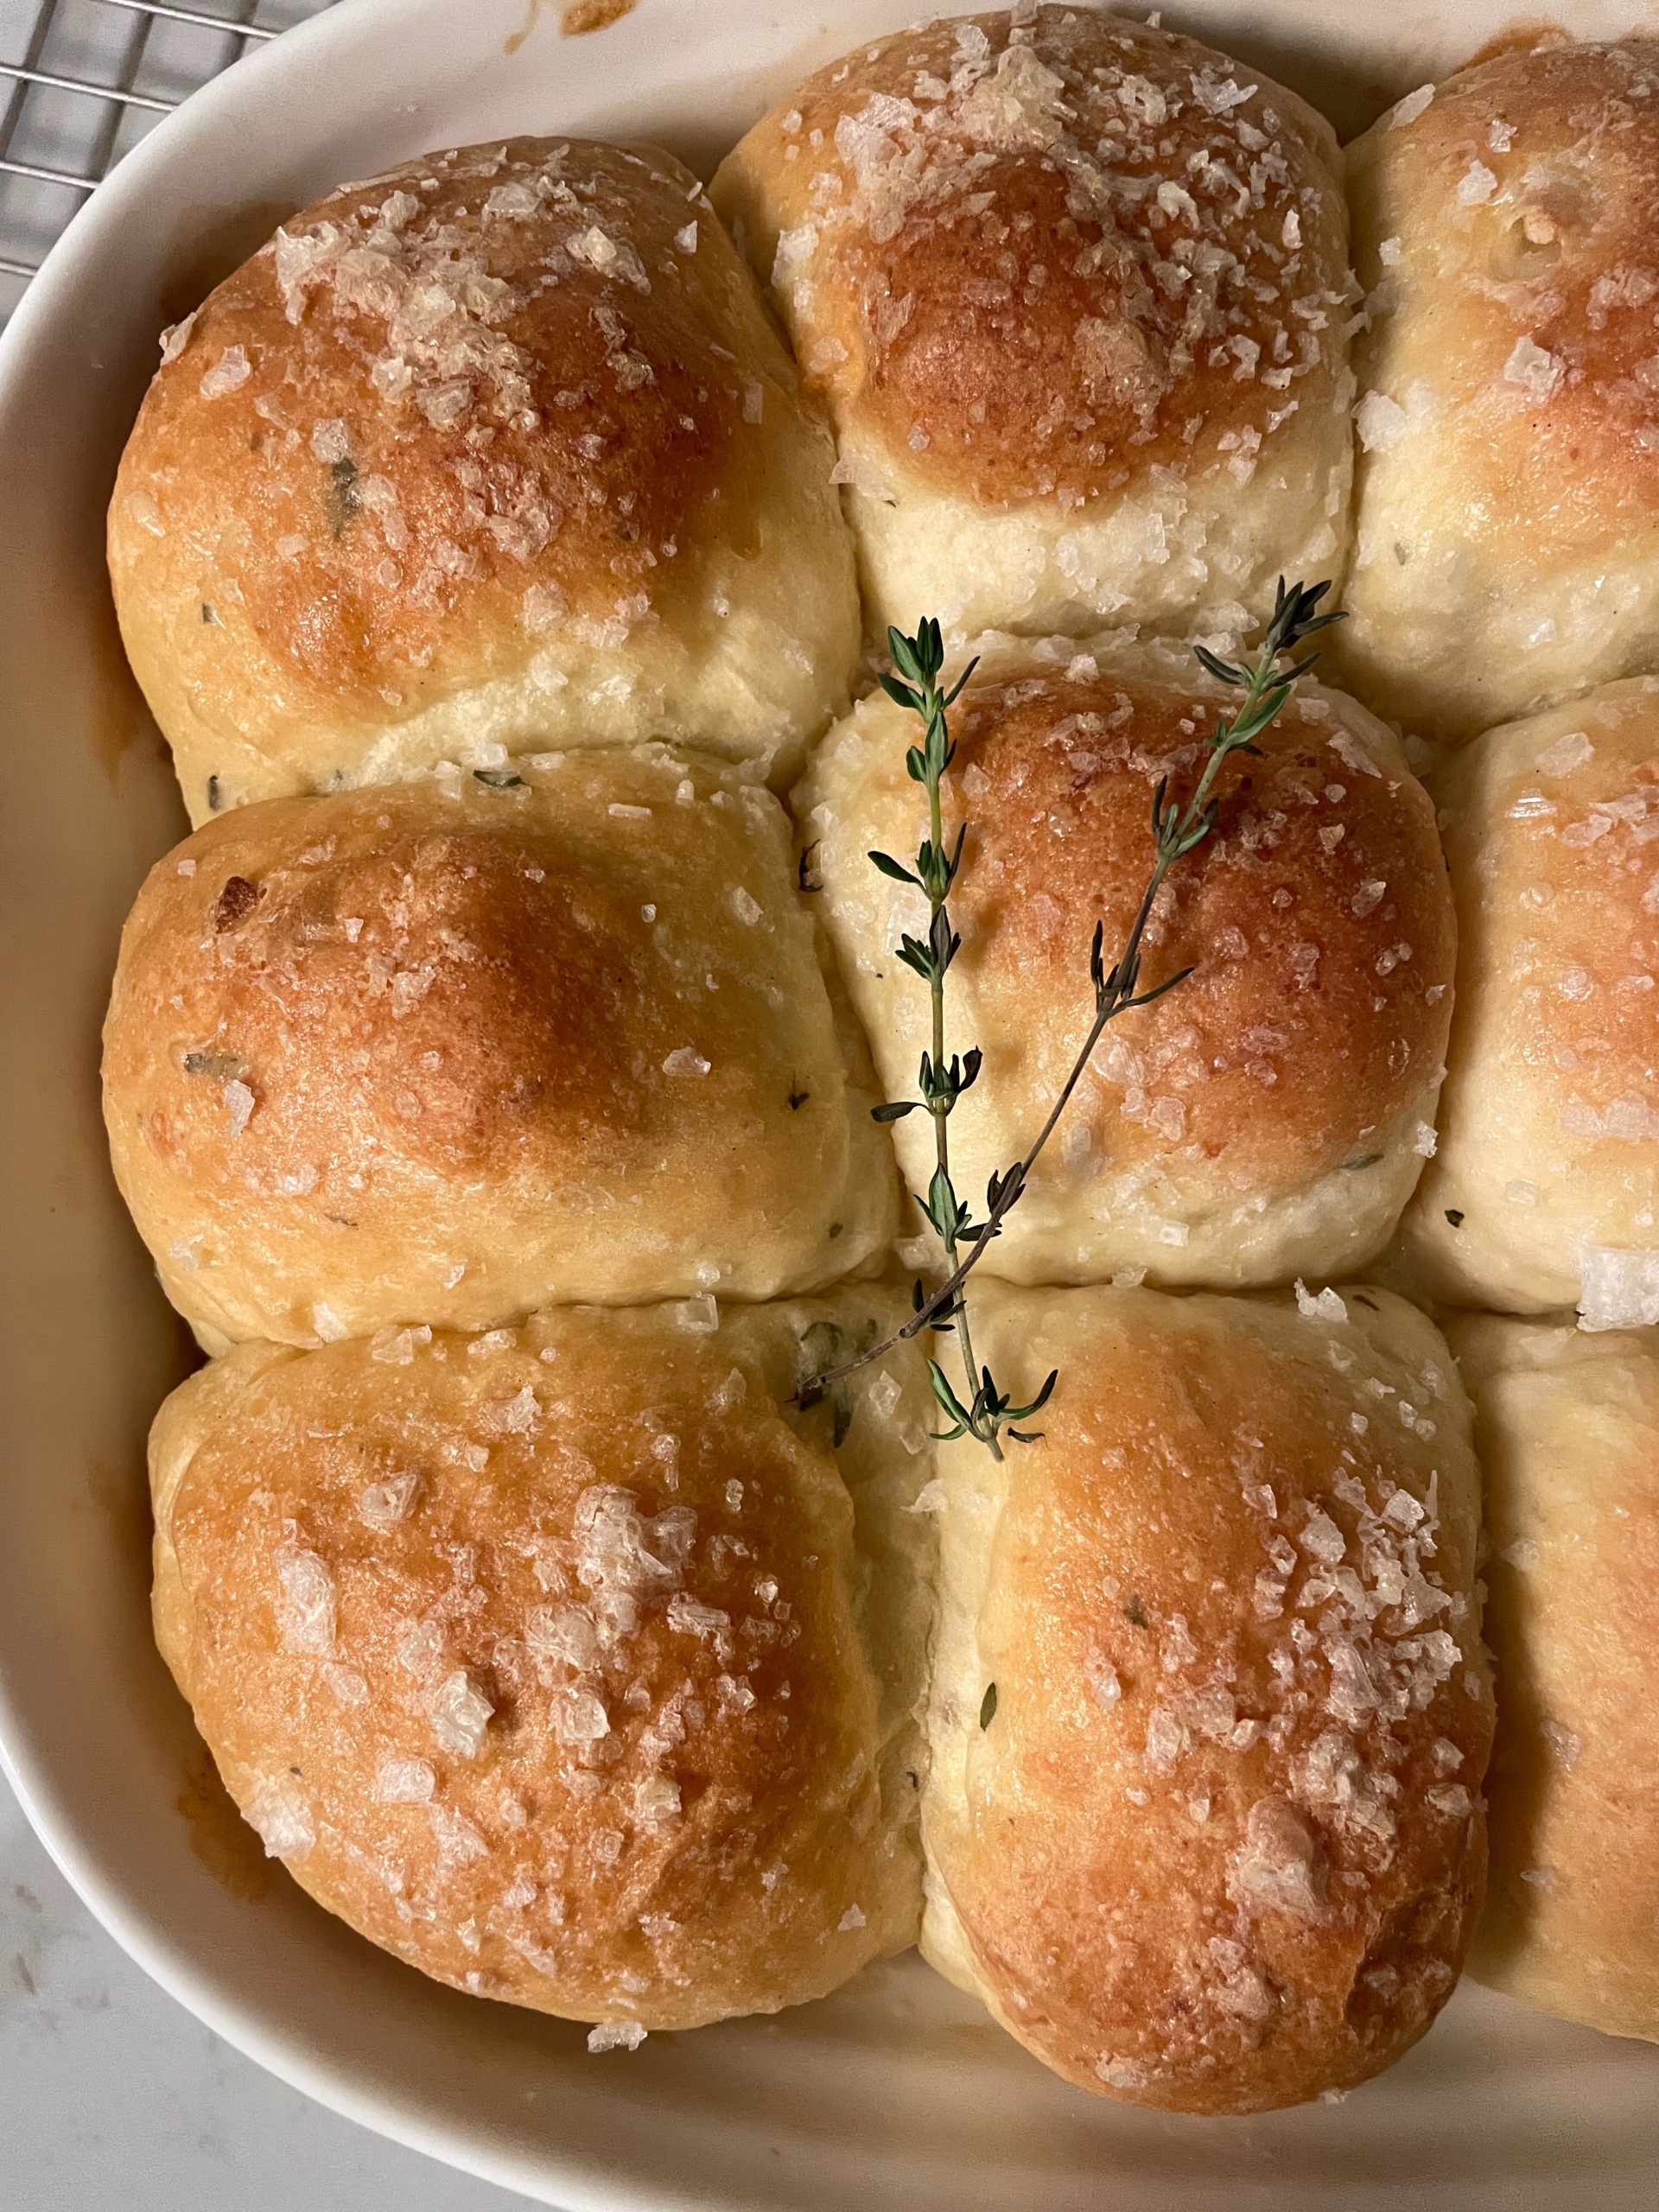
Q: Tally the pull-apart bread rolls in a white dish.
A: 9